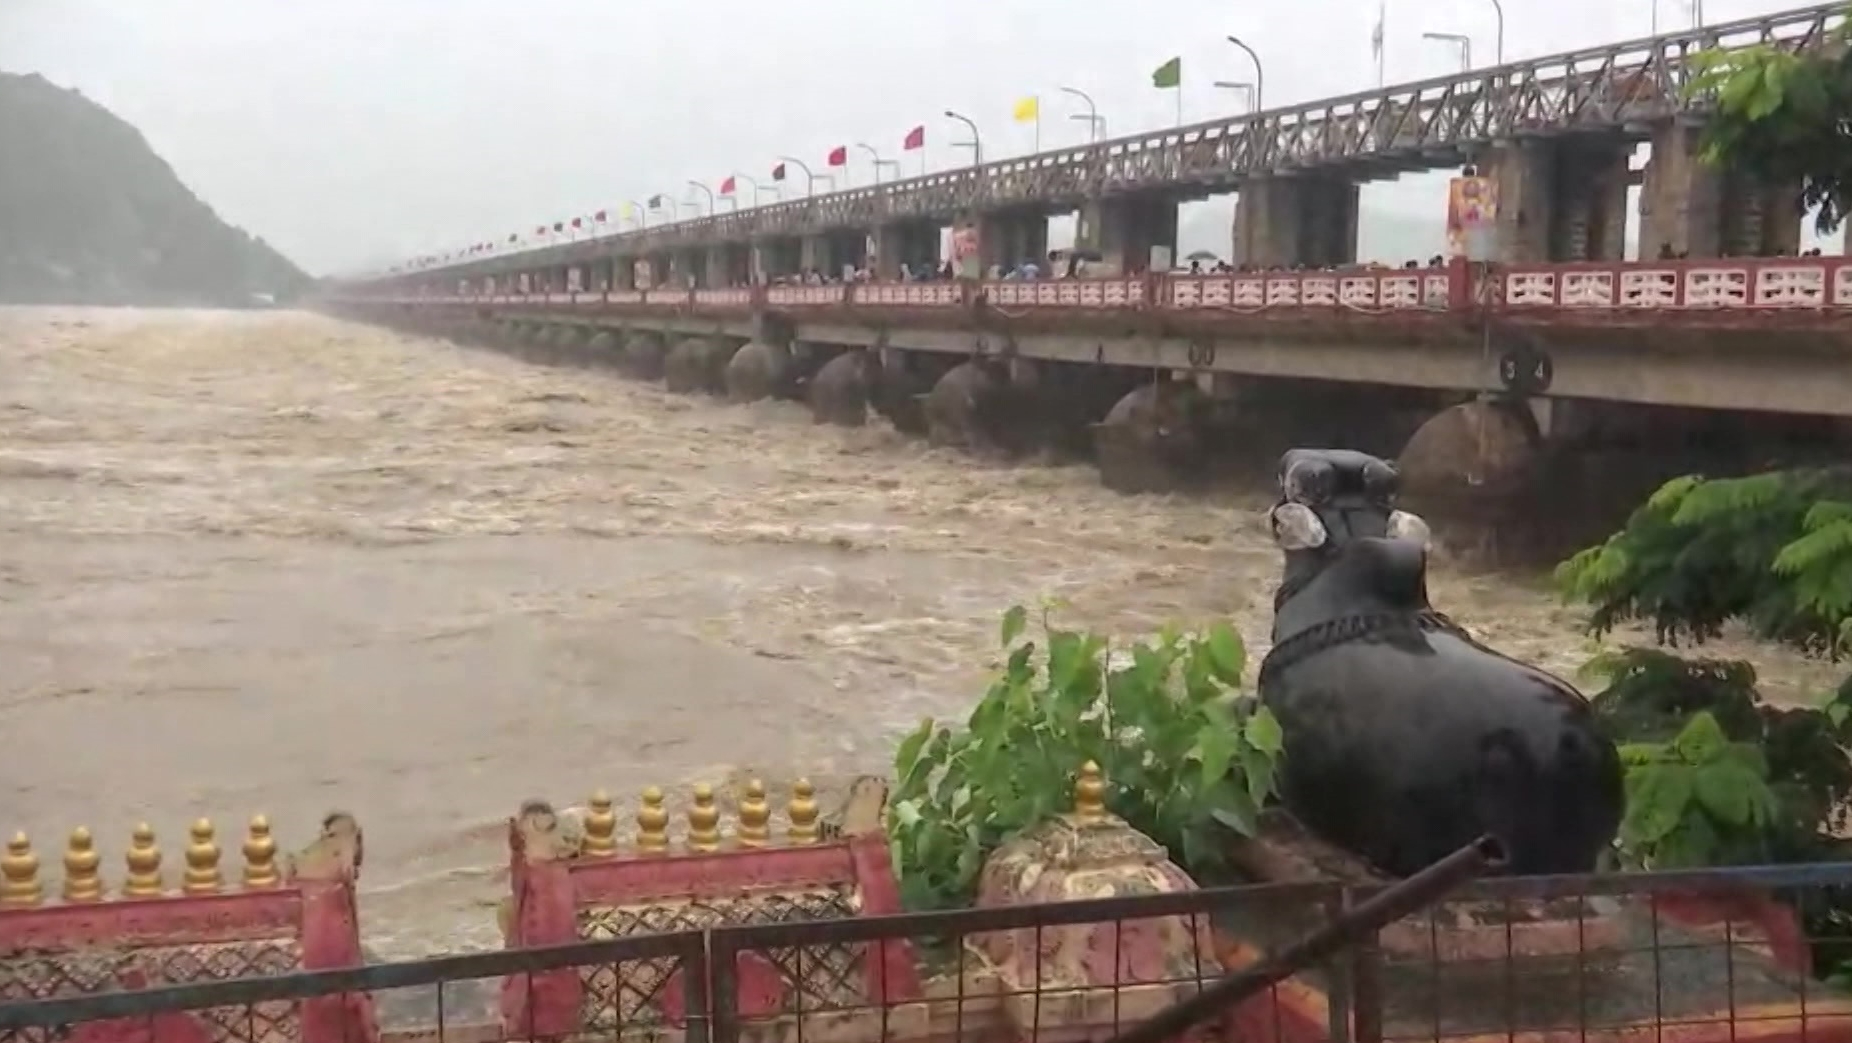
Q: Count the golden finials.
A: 11